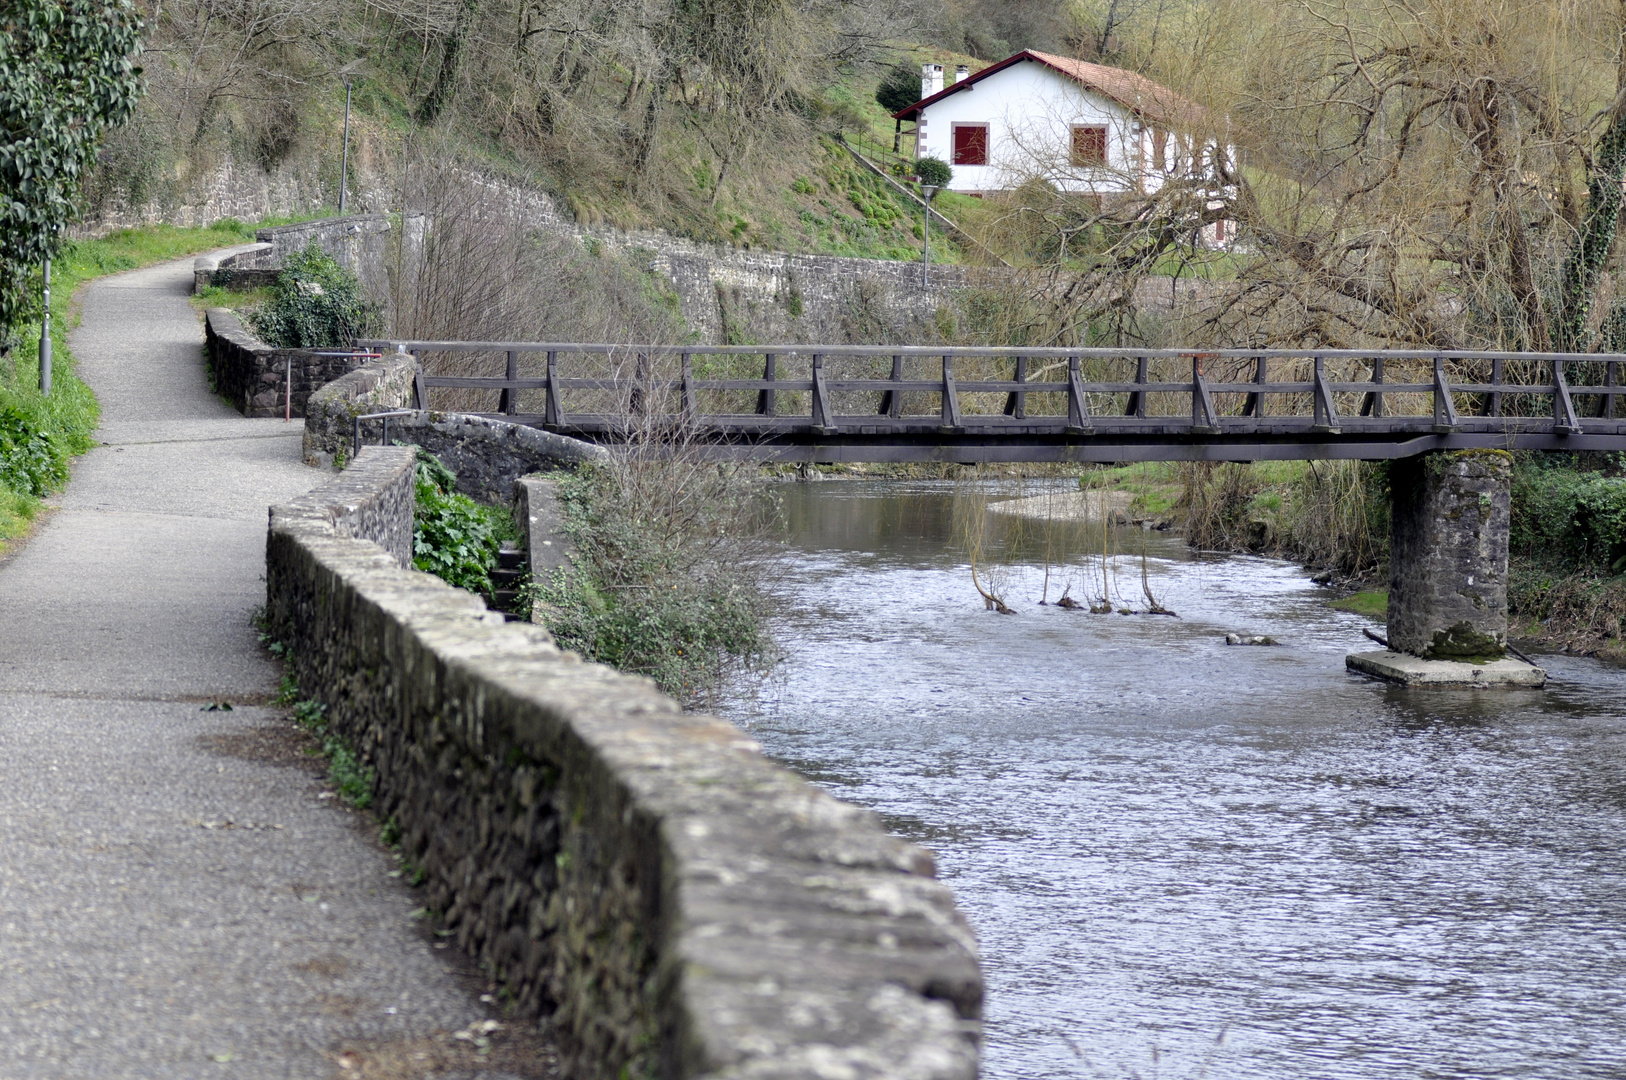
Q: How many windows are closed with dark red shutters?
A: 2